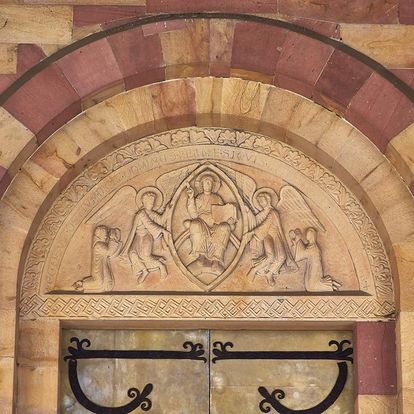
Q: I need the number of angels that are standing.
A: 2